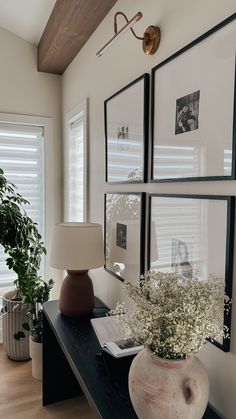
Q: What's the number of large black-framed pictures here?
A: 4